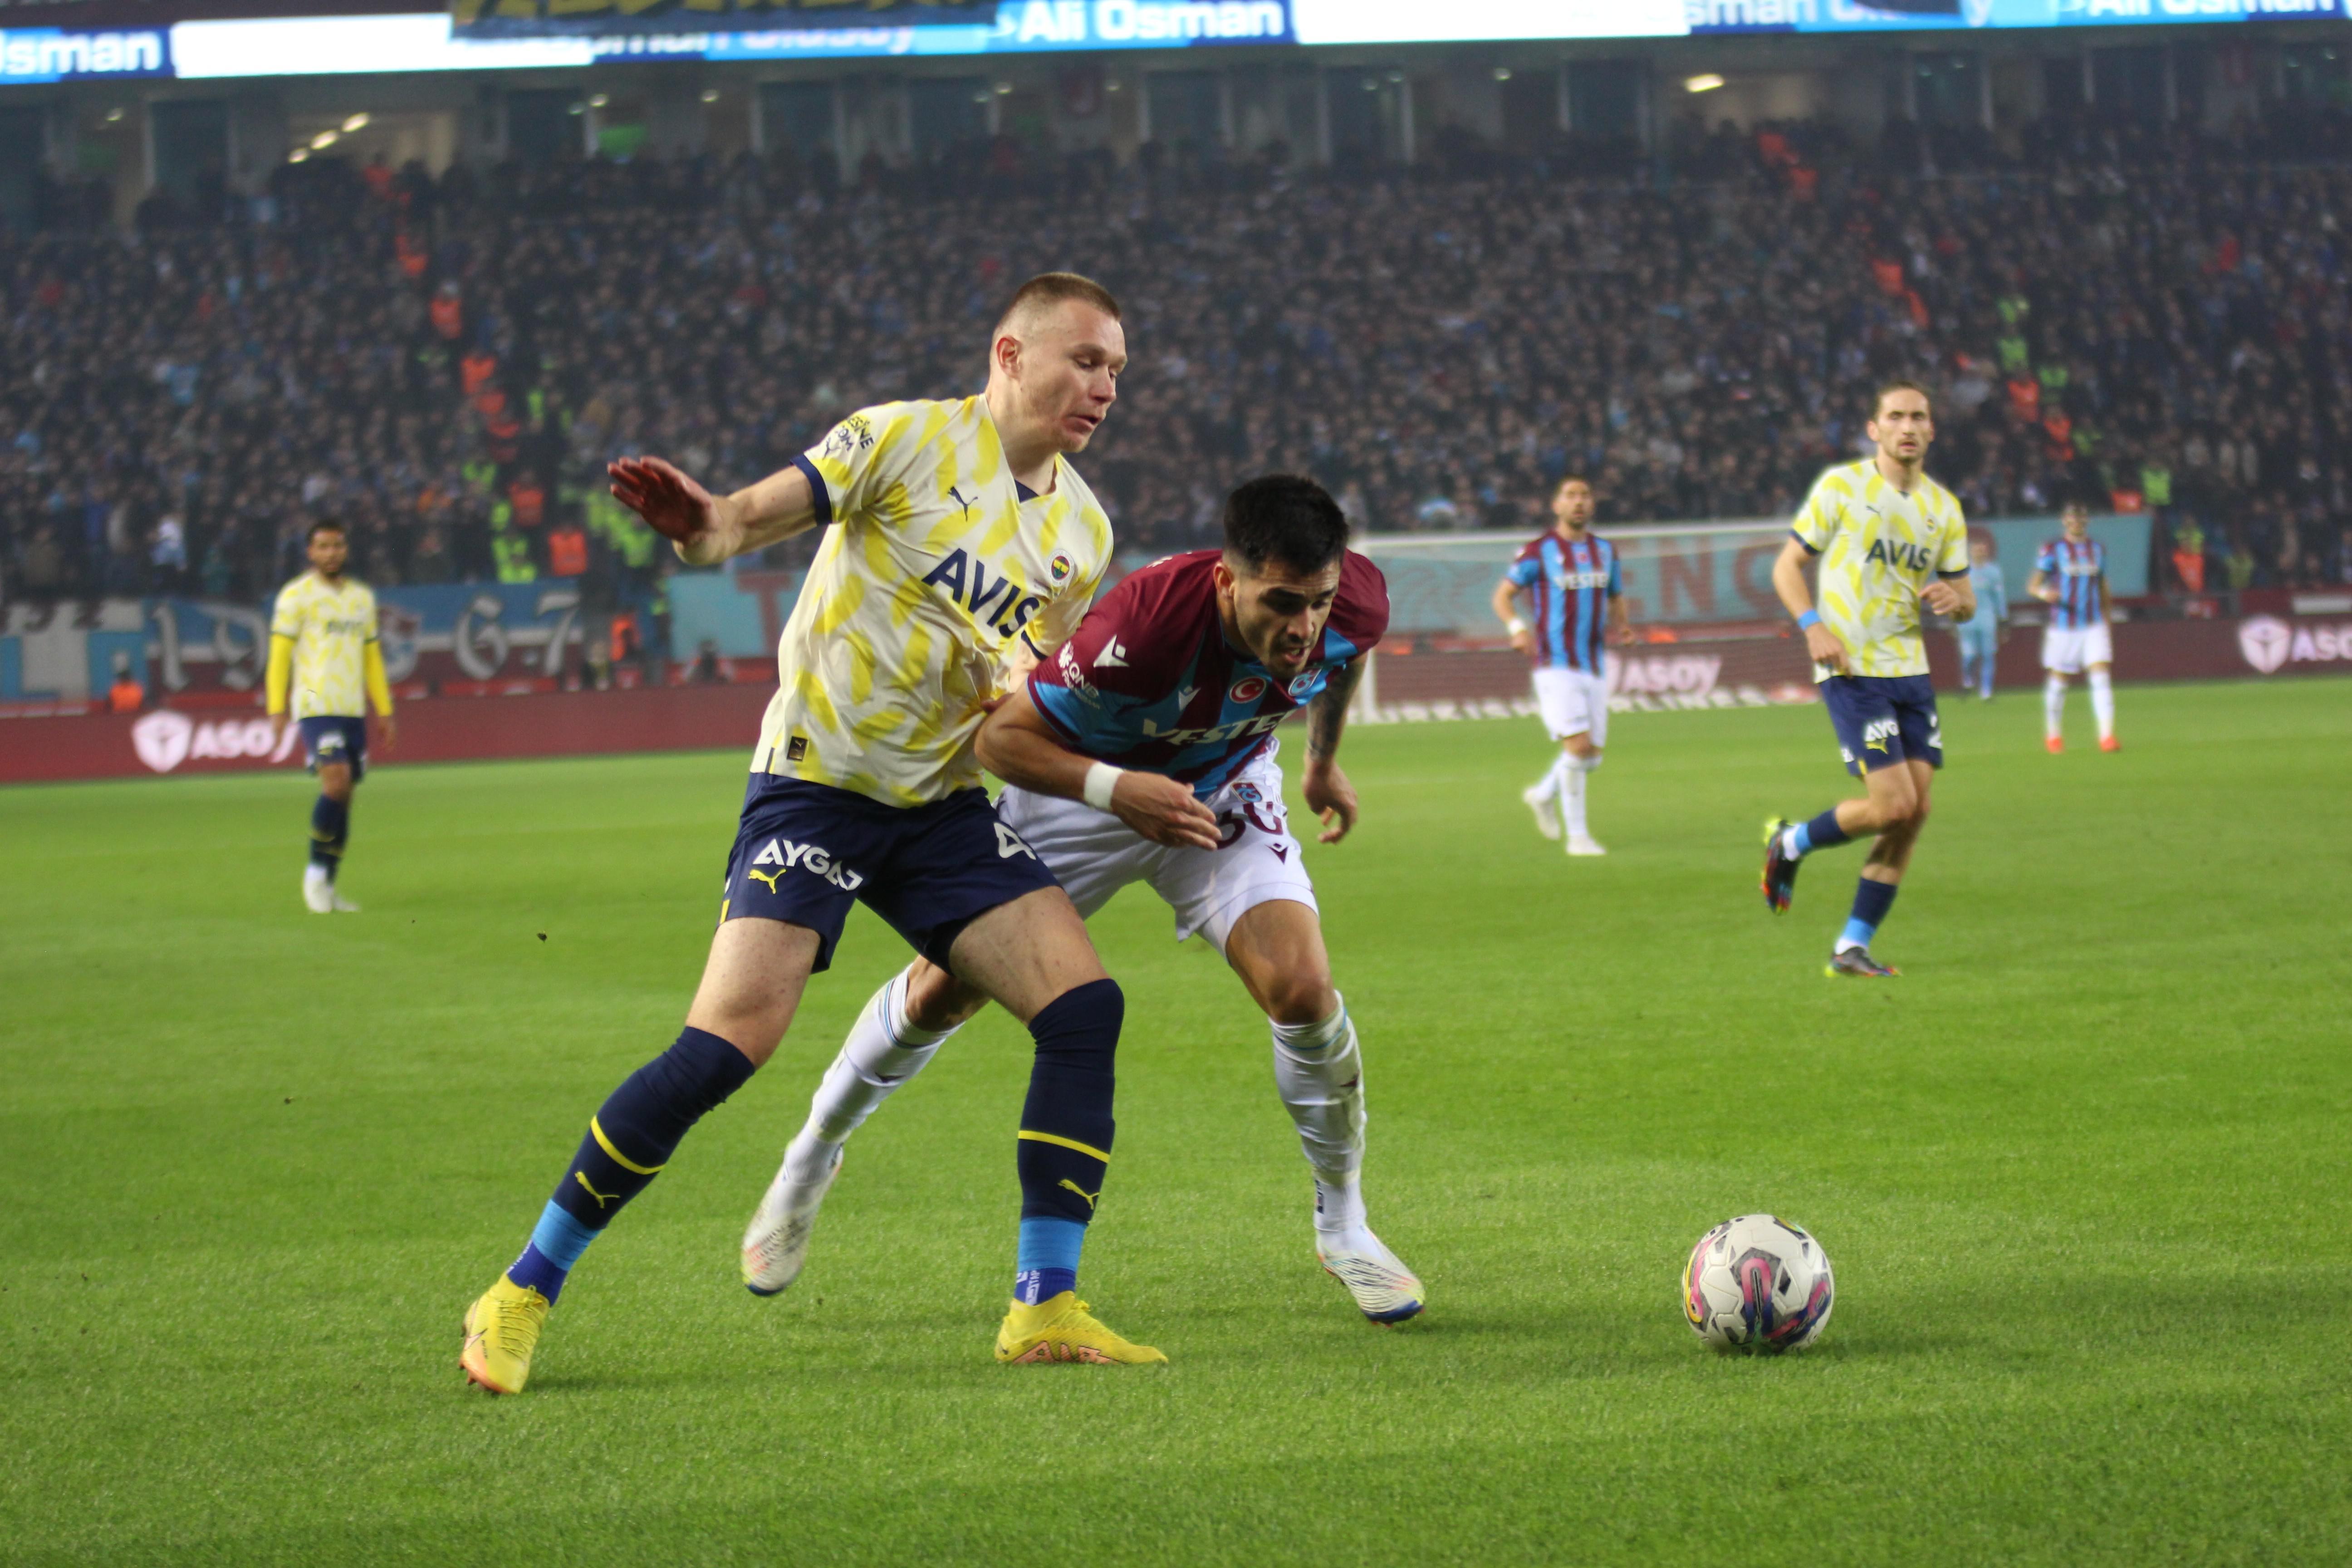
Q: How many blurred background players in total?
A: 5